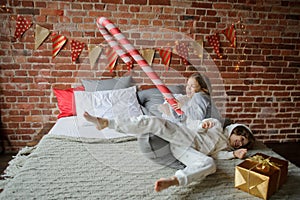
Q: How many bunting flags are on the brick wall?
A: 13